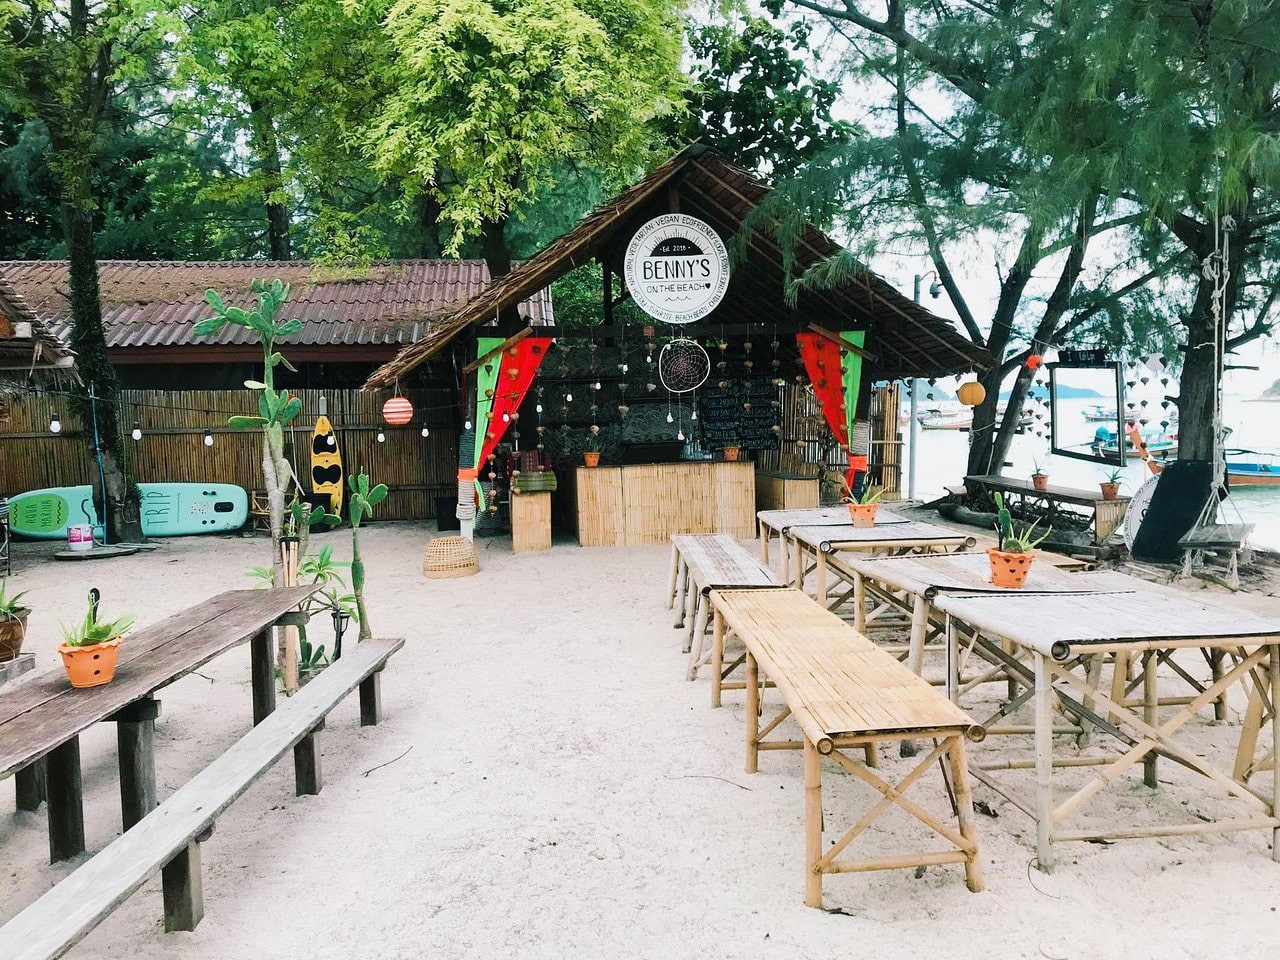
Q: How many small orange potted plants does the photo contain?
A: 7